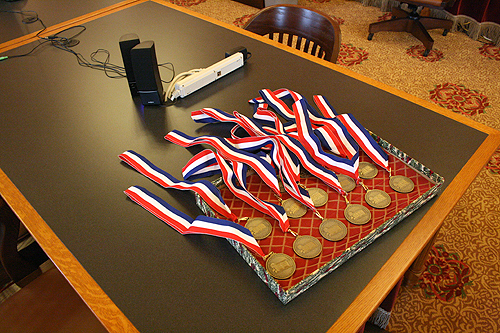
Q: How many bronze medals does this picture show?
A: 11